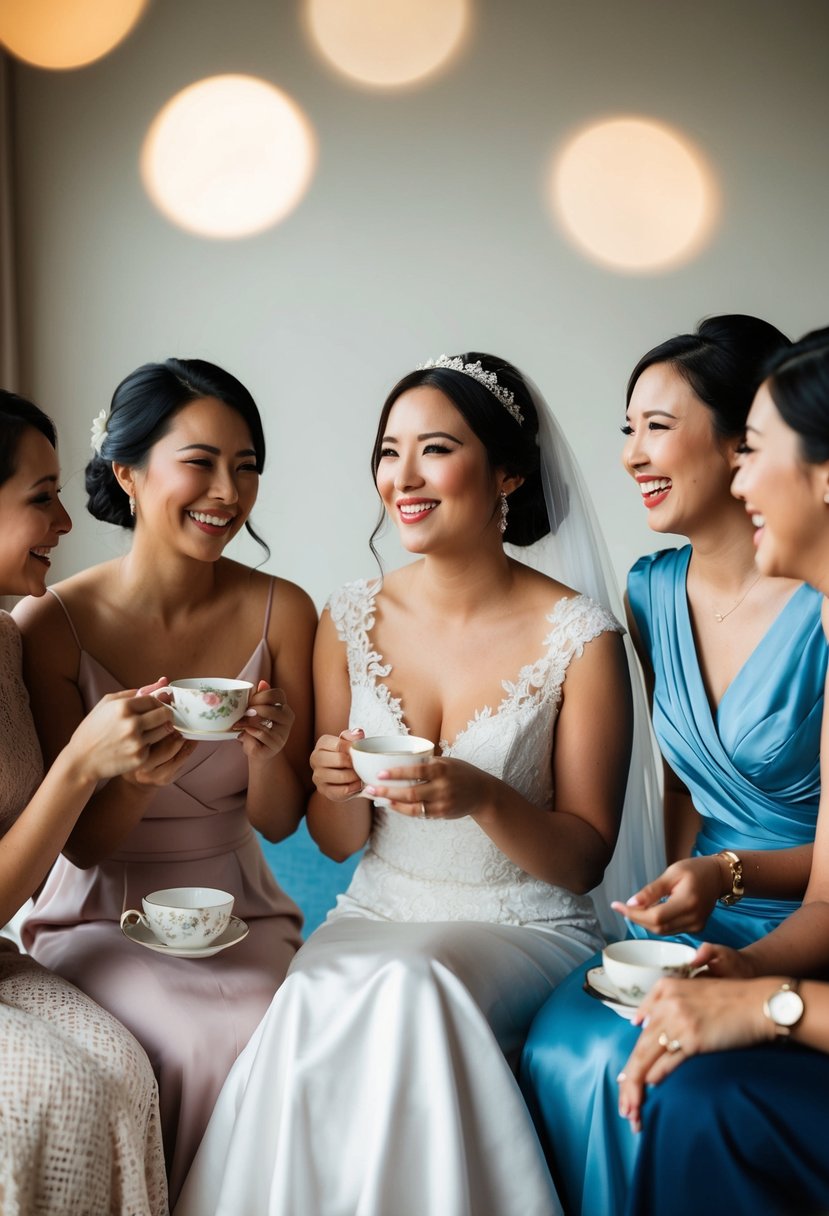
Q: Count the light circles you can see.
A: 4